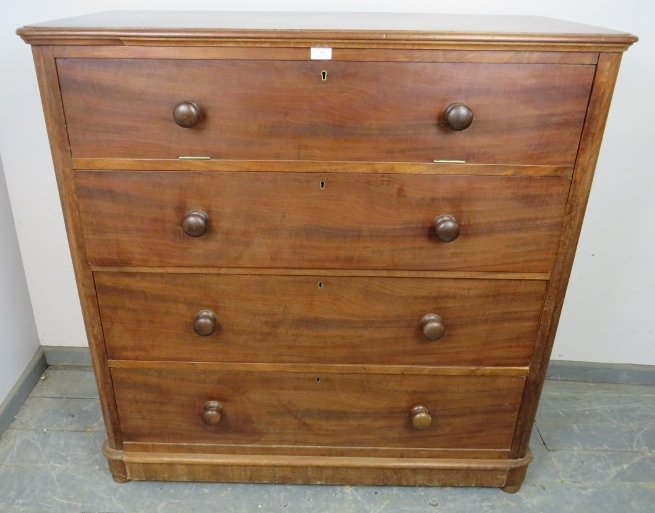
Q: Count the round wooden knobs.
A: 8